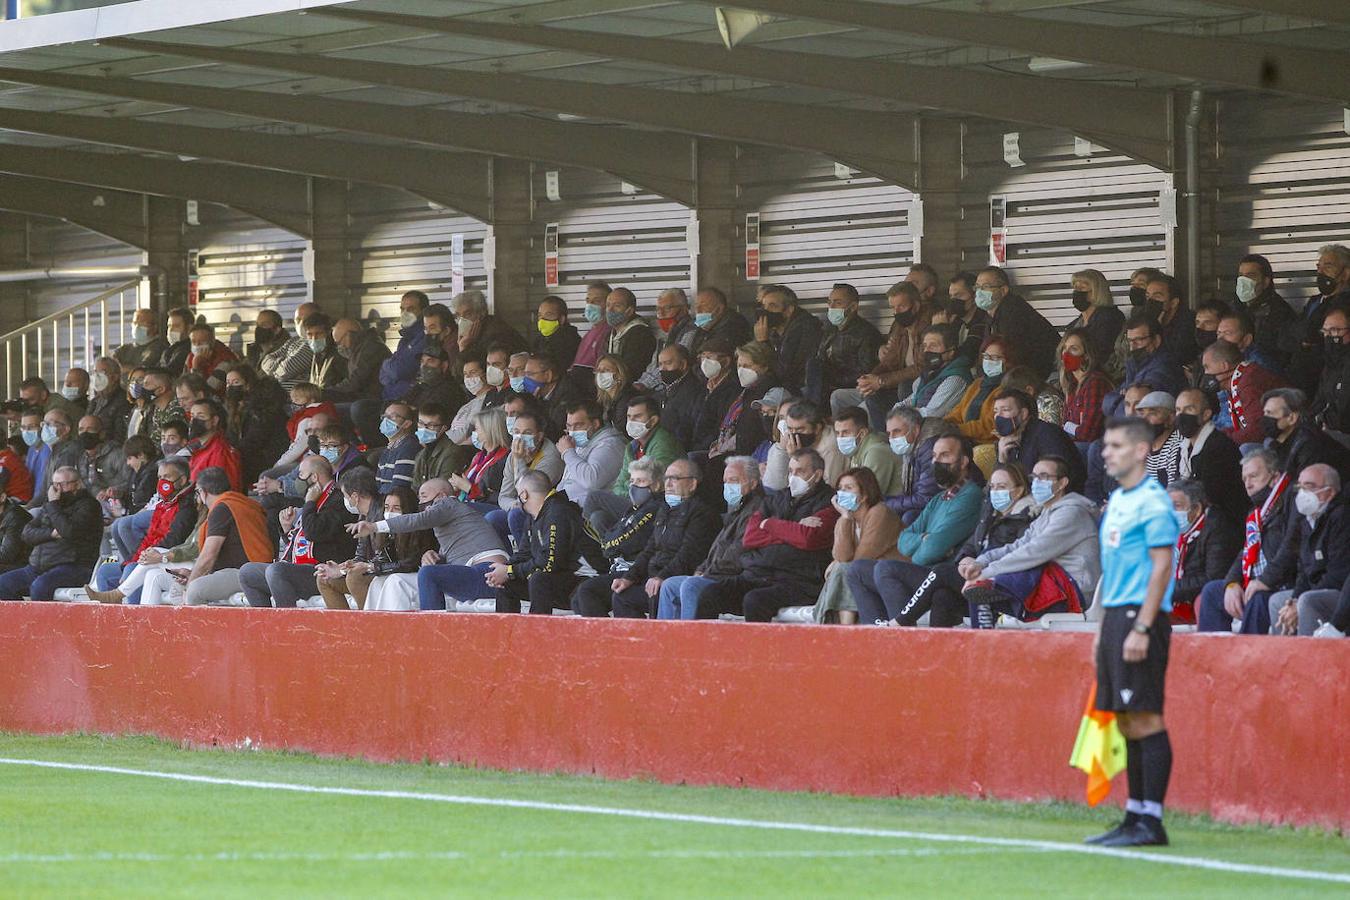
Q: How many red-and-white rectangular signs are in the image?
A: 4